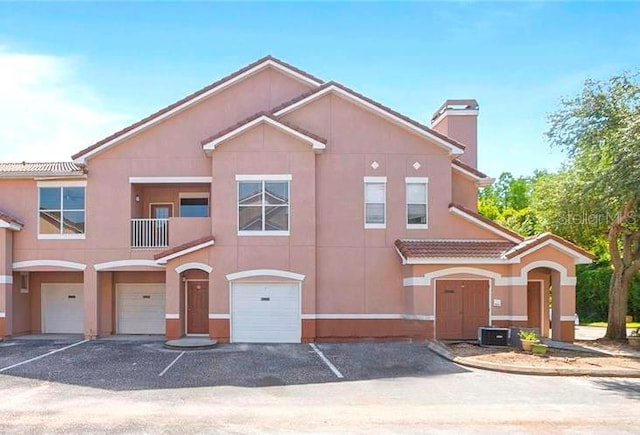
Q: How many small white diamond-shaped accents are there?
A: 2